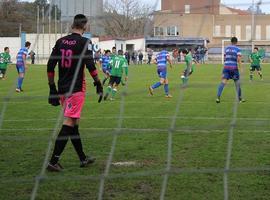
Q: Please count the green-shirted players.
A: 5